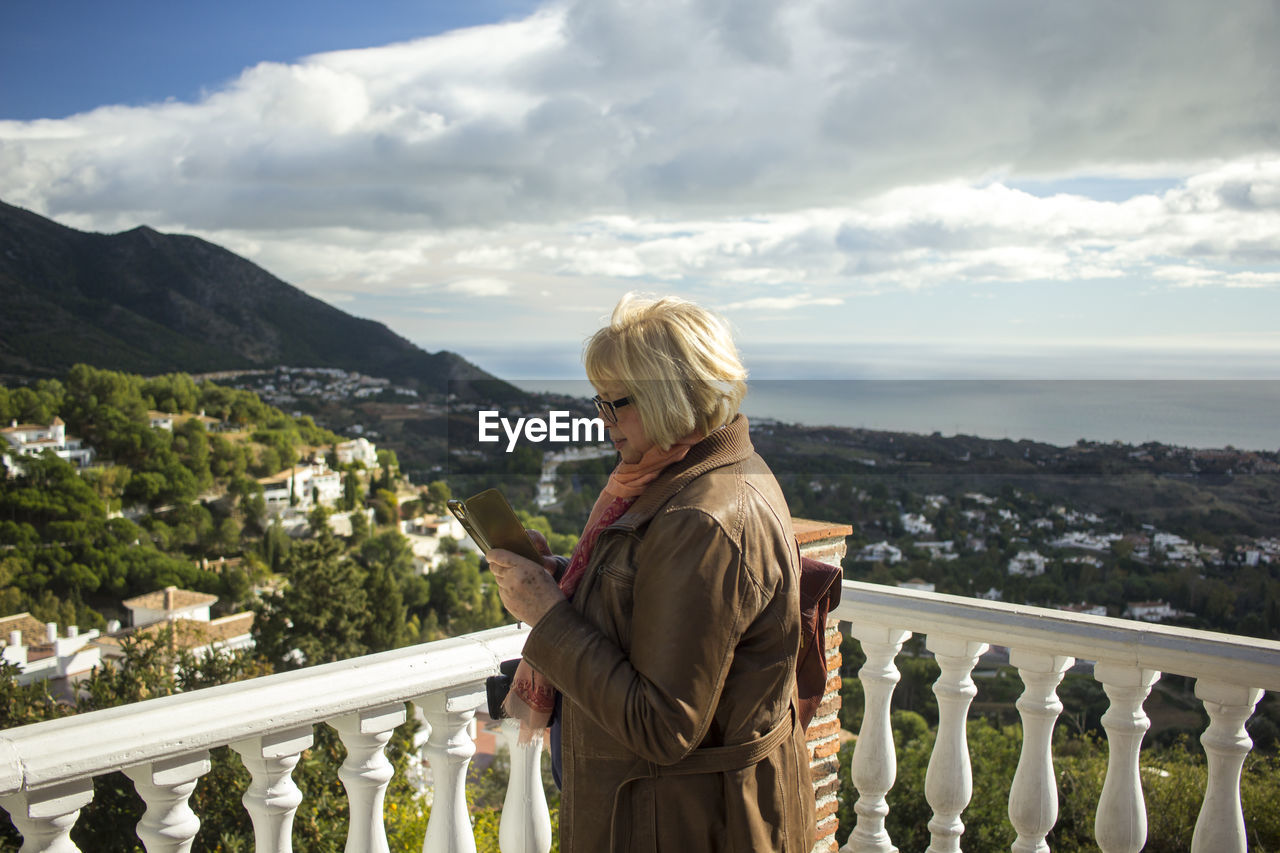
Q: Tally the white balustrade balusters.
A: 11